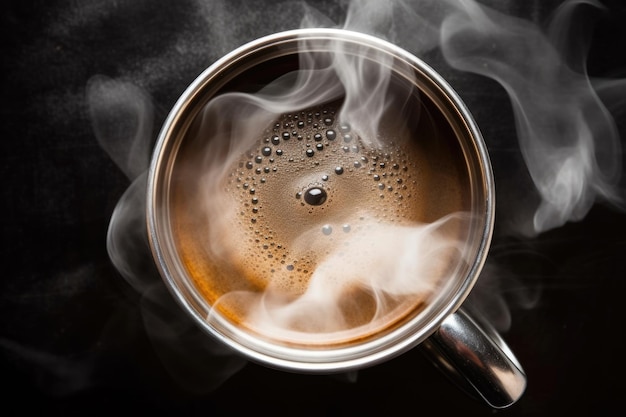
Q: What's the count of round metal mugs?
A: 1